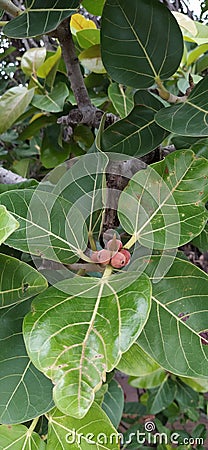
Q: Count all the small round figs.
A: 5